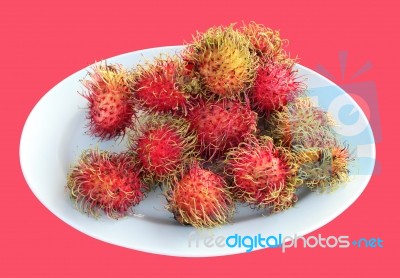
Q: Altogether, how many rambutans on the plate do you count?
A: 12